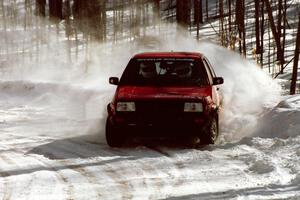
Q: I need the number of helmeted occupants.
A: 2